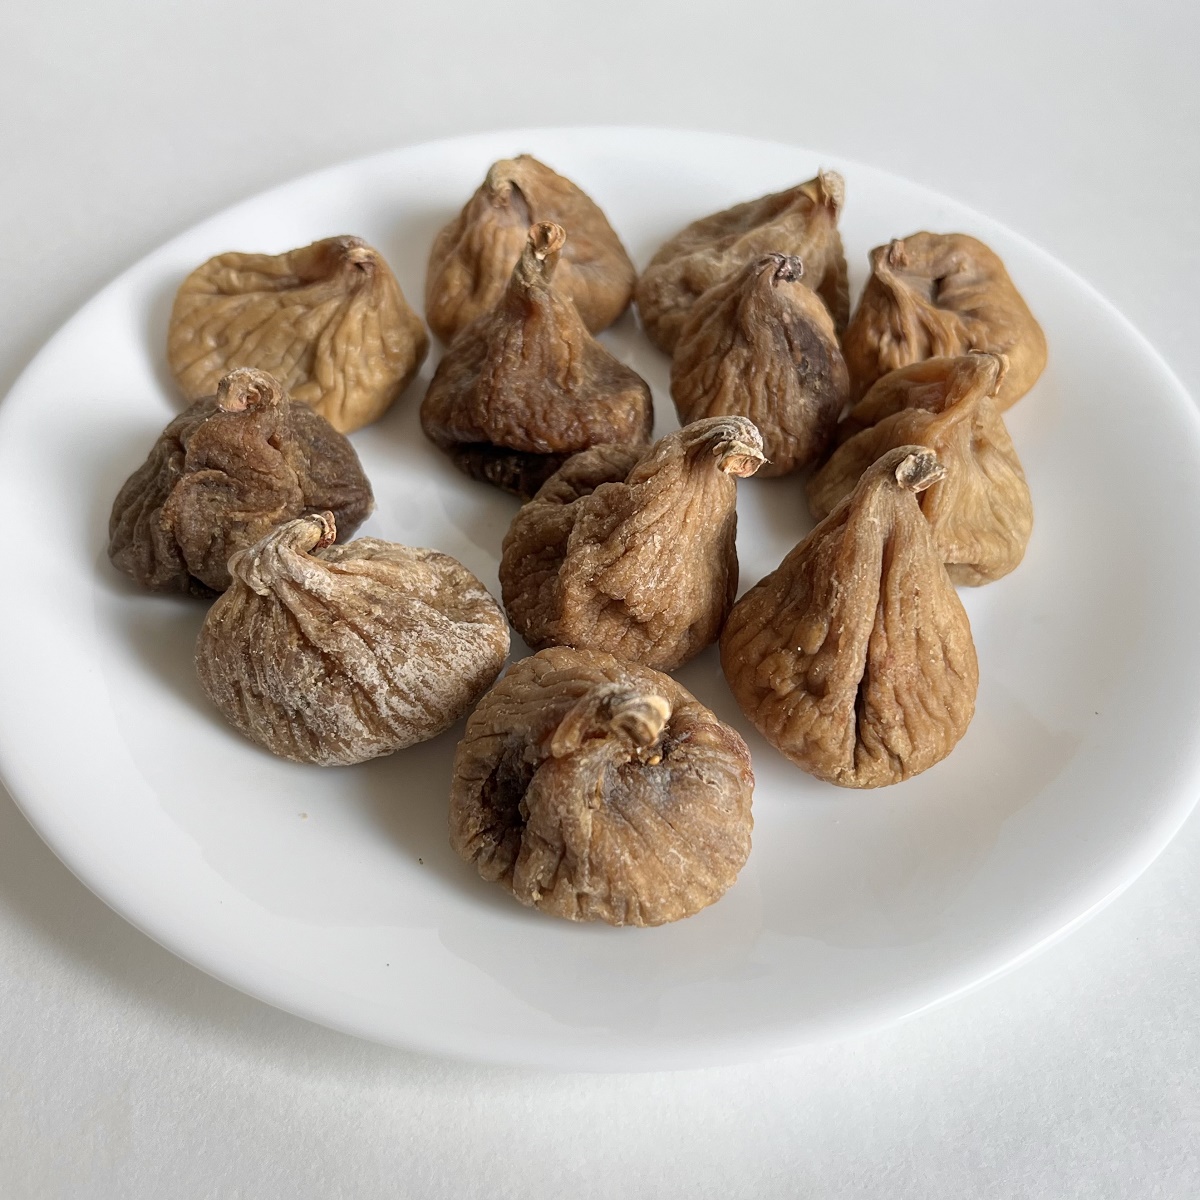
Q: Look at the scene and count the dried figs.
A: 12